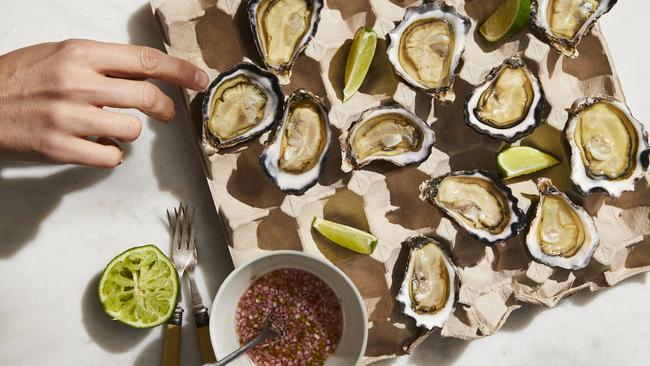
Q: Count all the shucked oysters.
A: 11